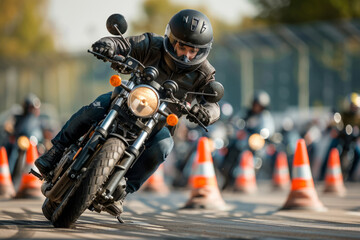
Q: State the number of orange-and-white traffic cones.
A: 8